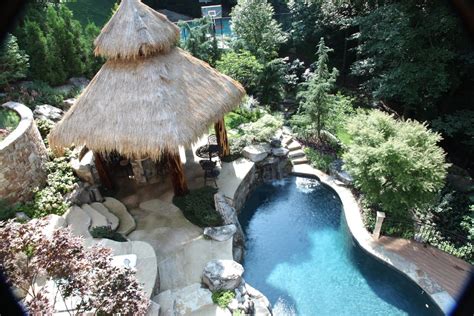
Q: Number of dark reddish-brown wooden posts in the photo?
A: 3